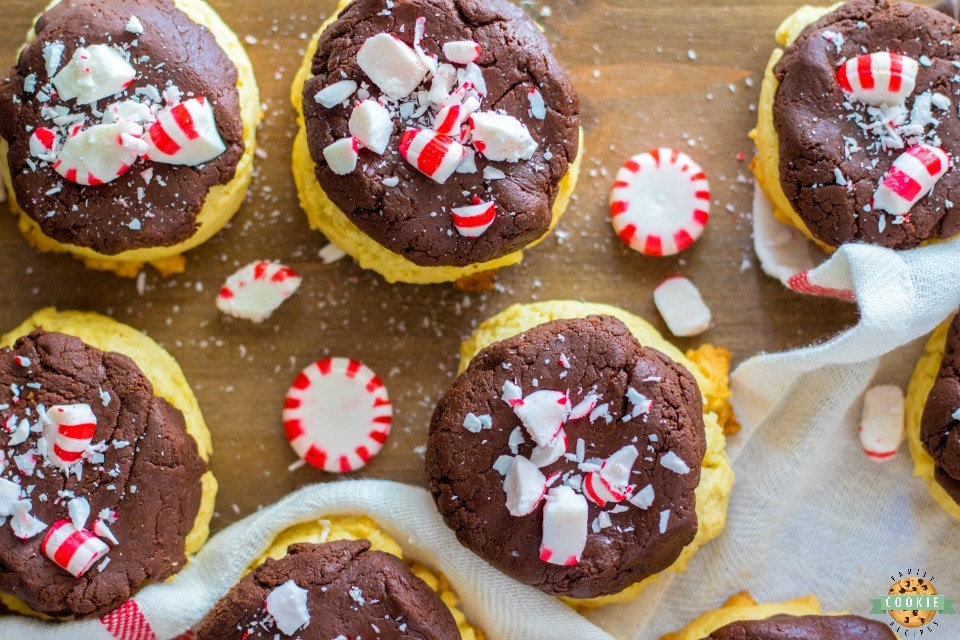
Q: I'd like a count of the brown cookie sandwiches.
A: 8